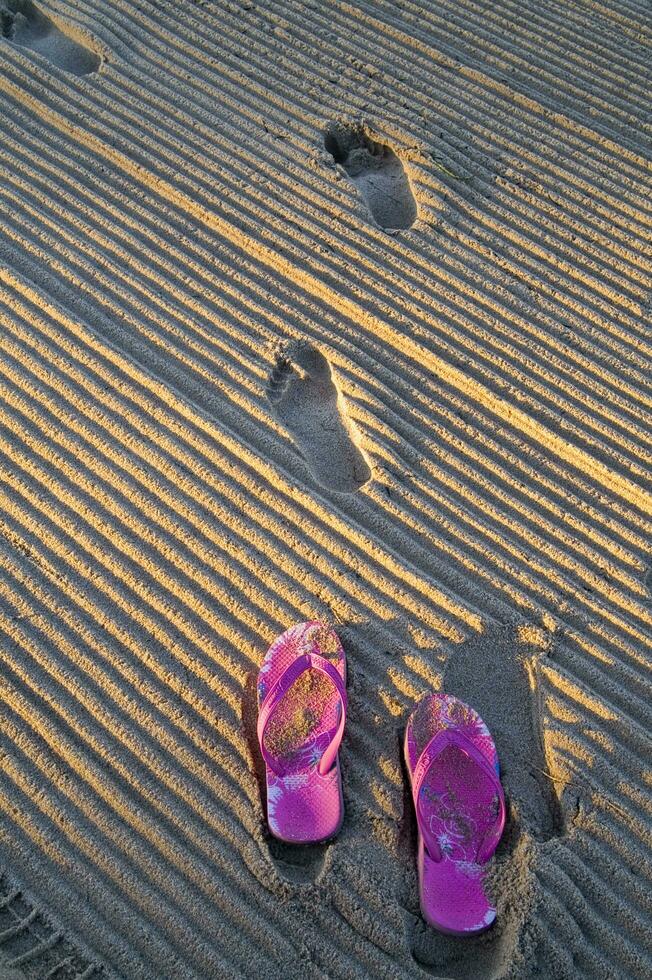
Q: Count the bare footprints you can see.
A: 3